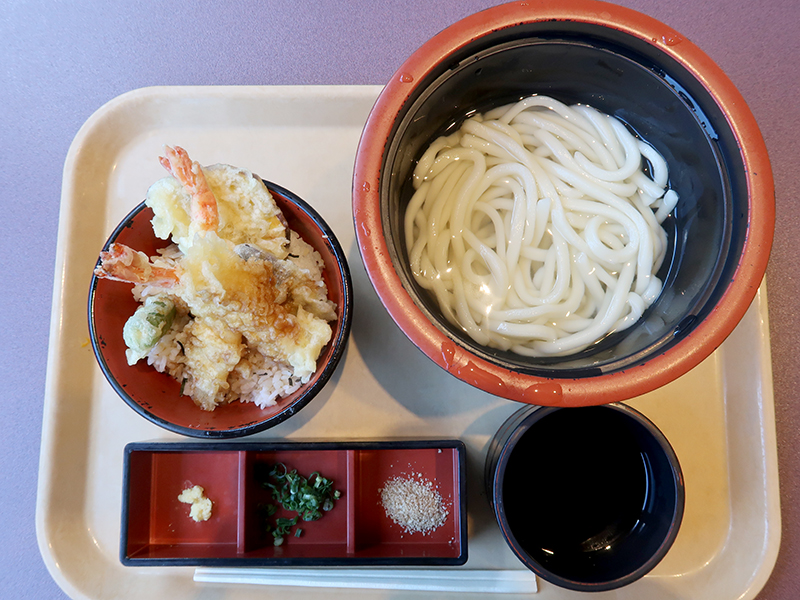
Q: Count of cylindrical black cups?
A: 1